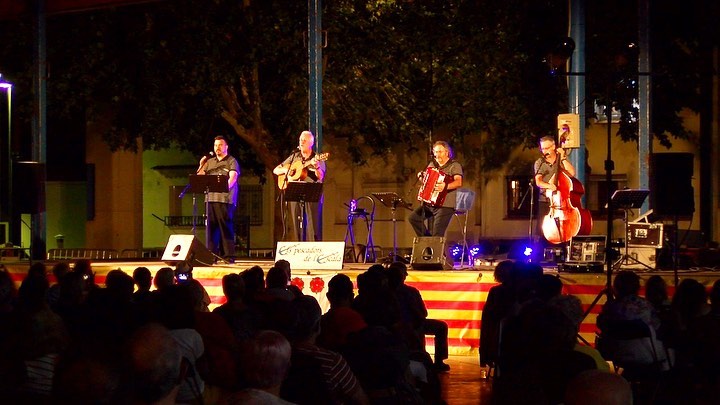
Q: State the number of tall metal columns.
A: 4